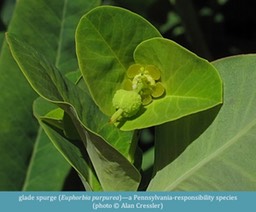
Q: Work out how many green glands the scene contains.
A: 5